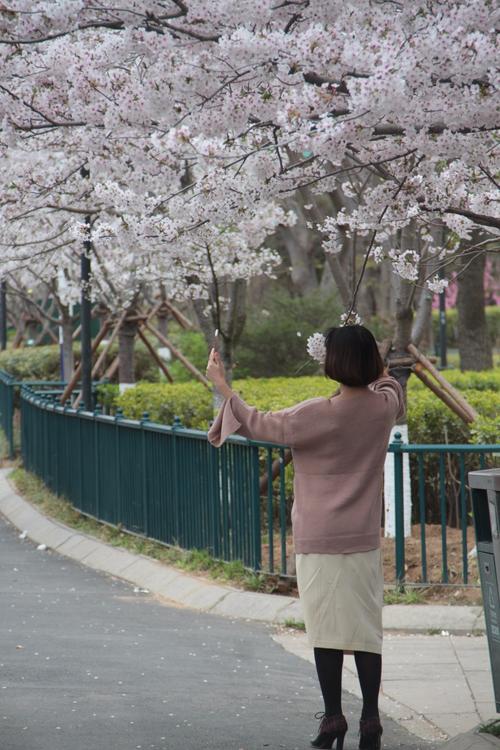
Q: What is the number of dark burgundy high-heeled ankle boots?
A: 2